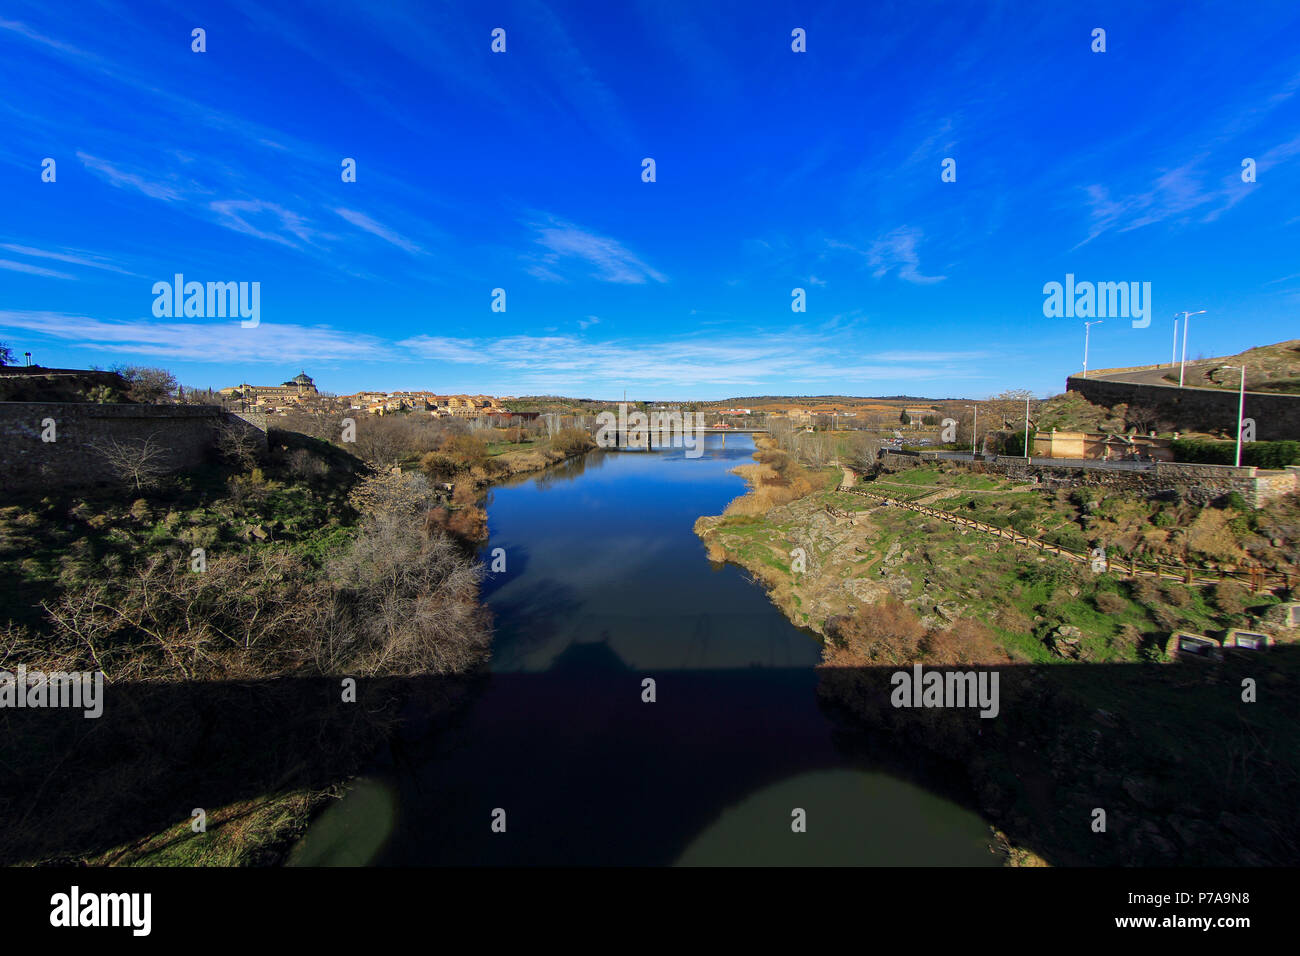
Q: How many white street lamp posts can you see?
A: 6